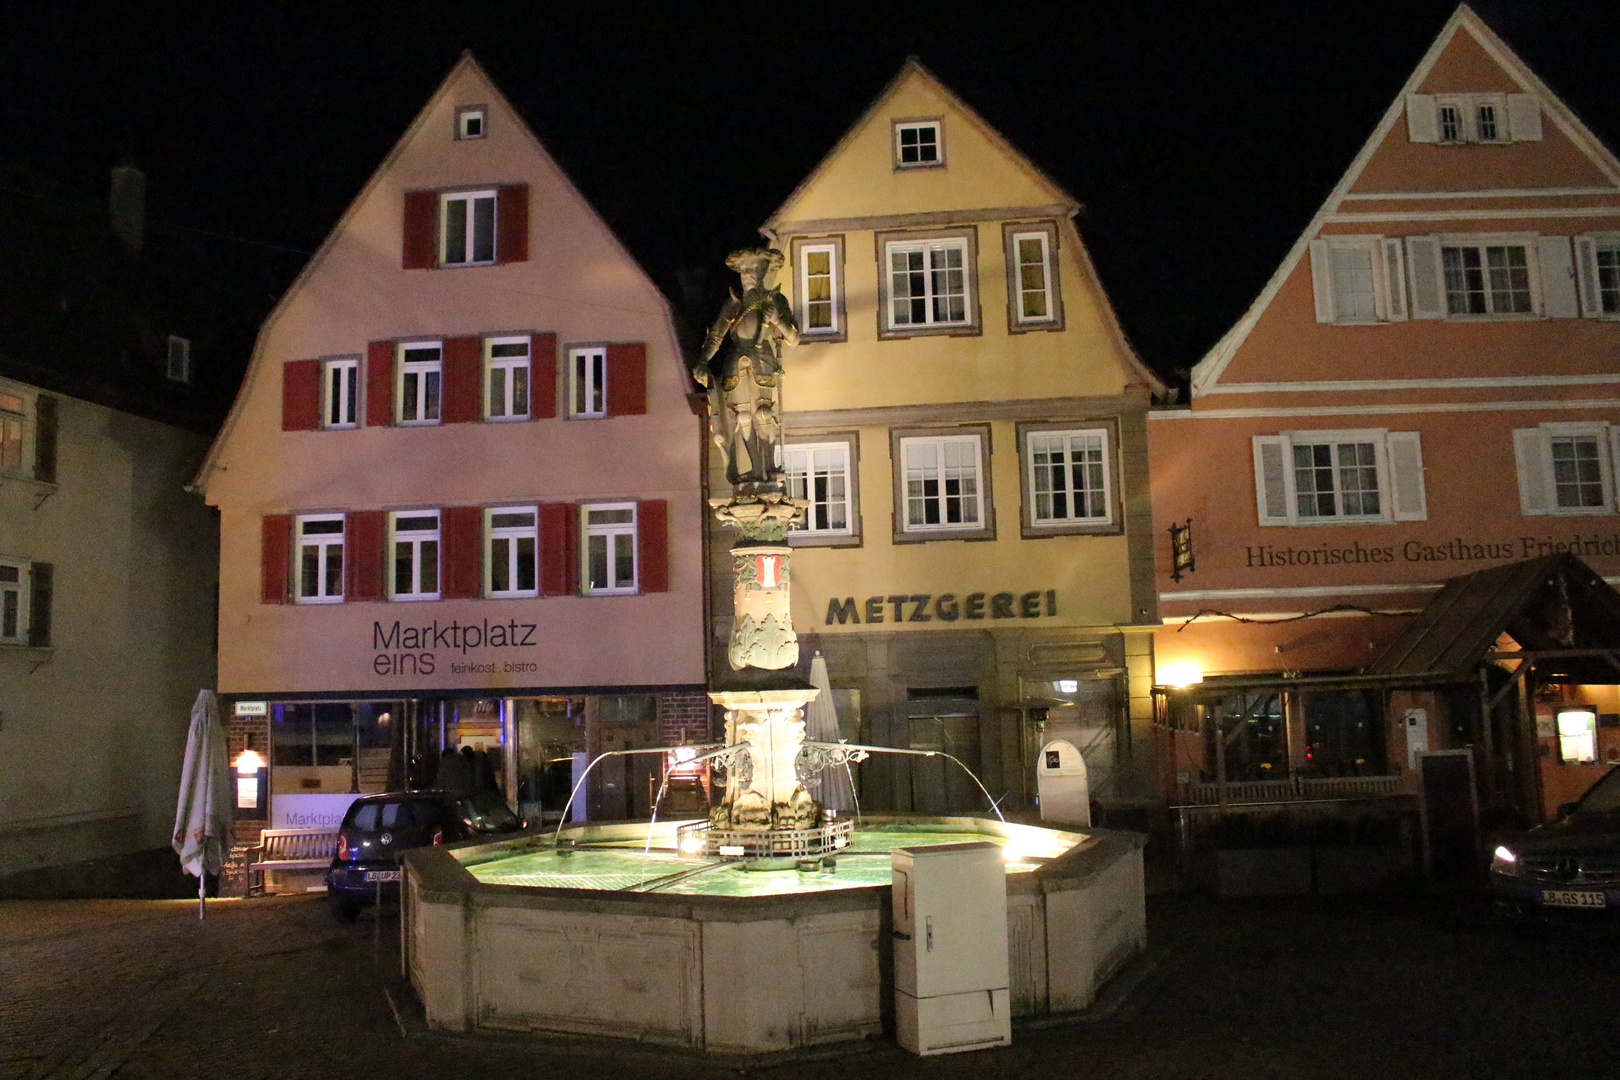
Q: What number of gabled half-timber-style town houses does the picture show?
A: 3